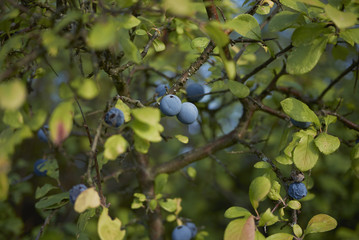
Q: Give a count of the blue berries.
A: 12